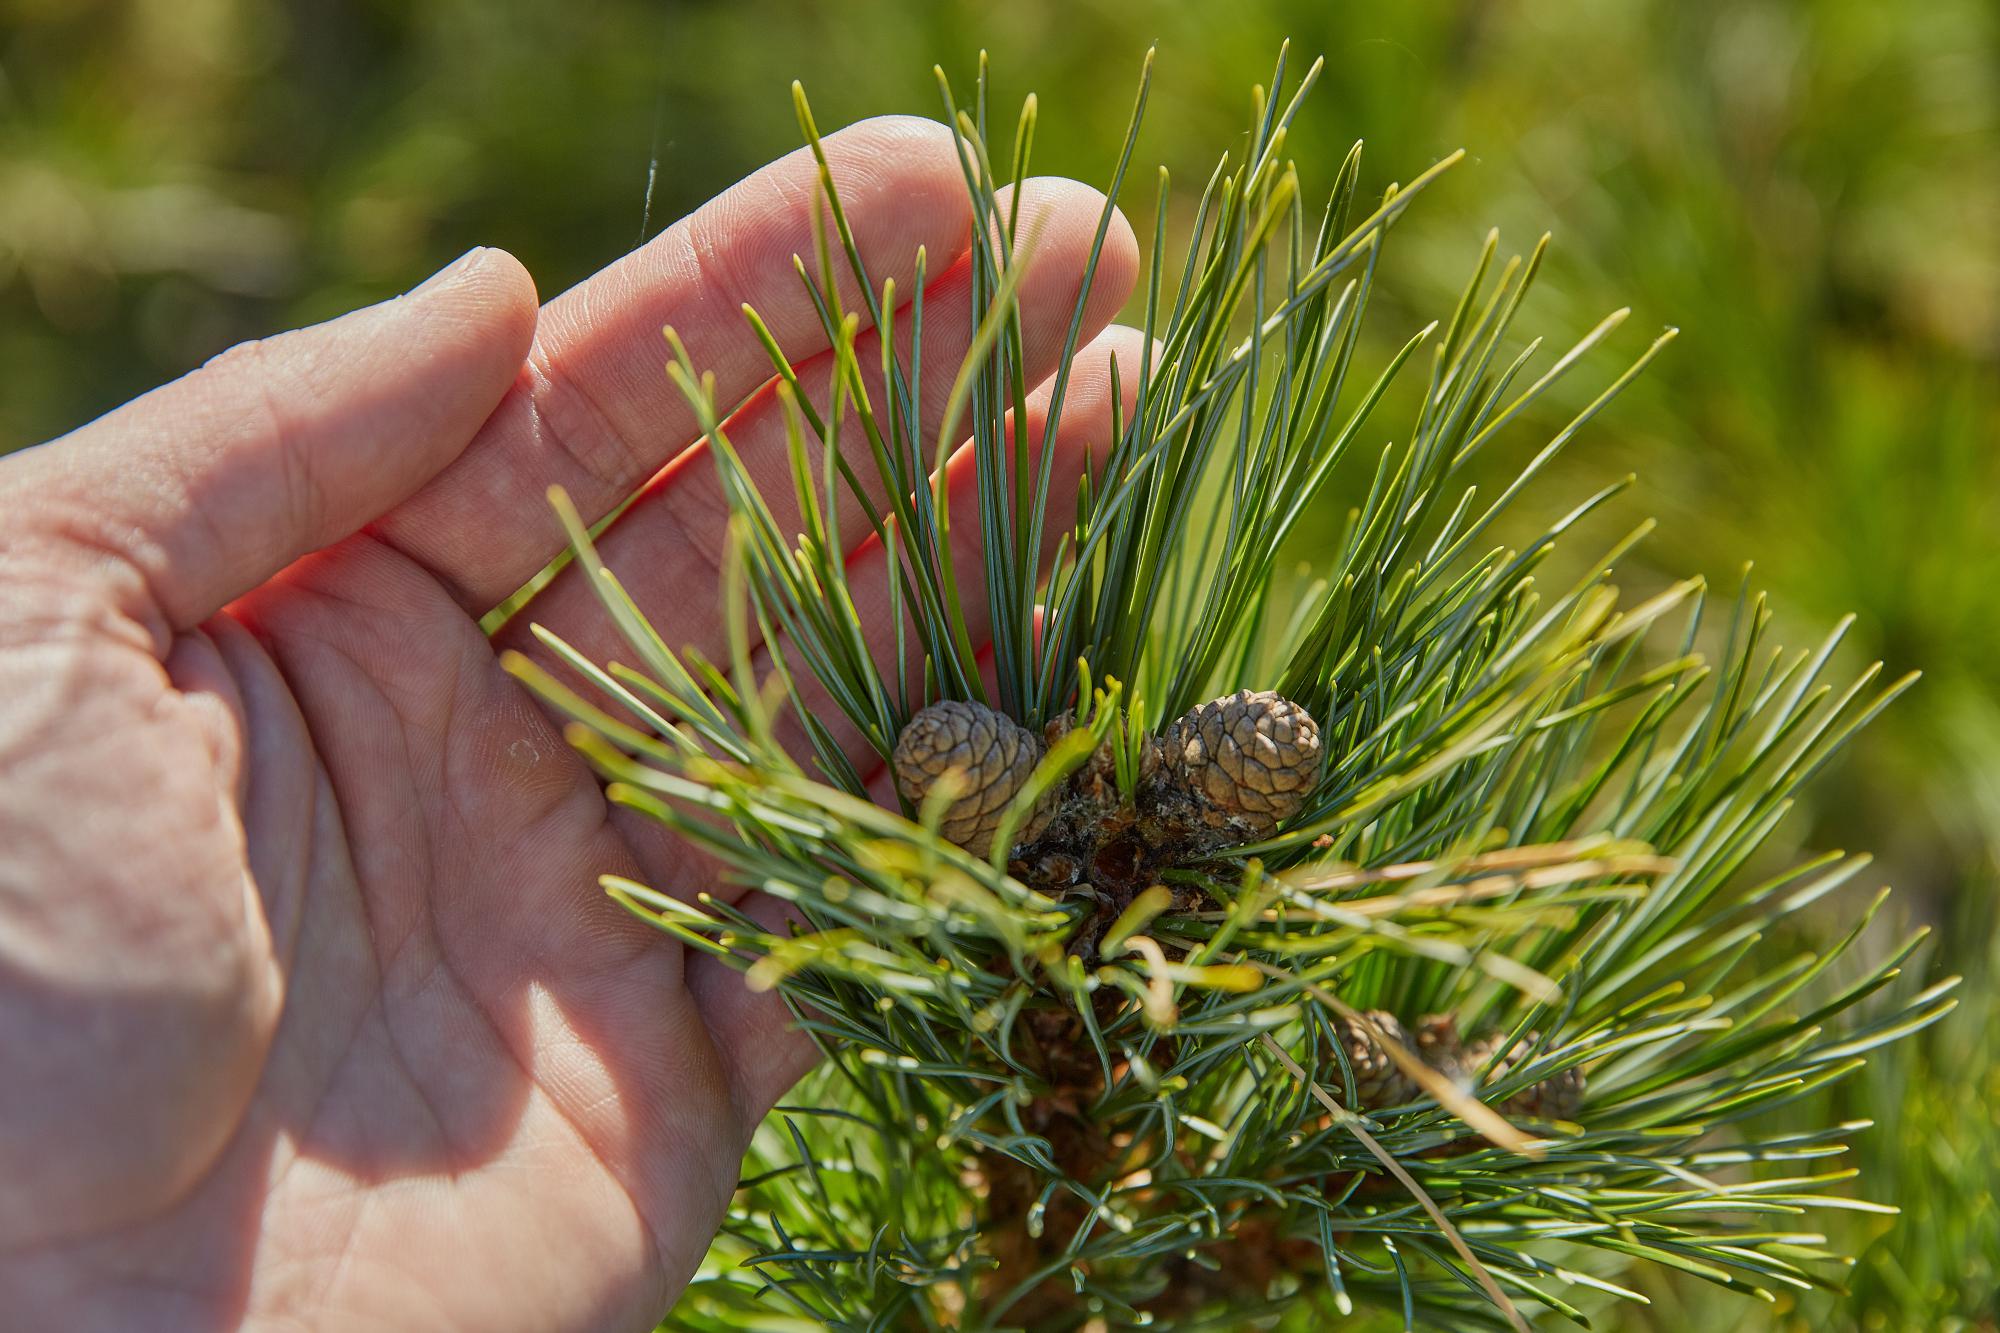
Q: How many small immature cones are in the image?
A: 4